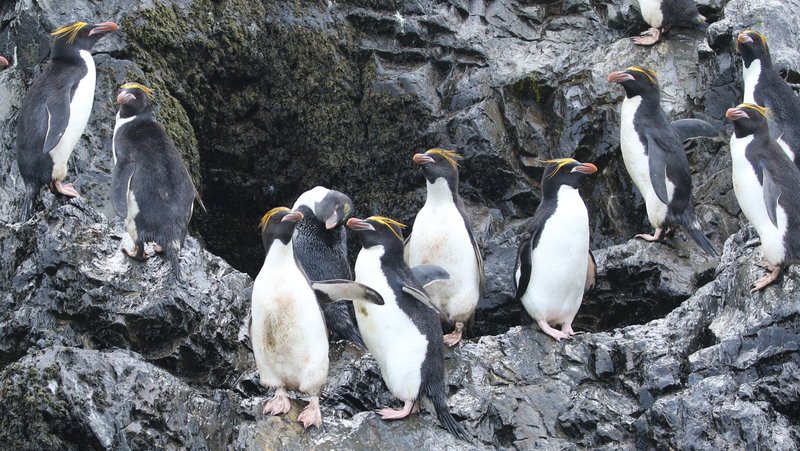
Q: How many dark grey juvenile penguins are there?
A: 0